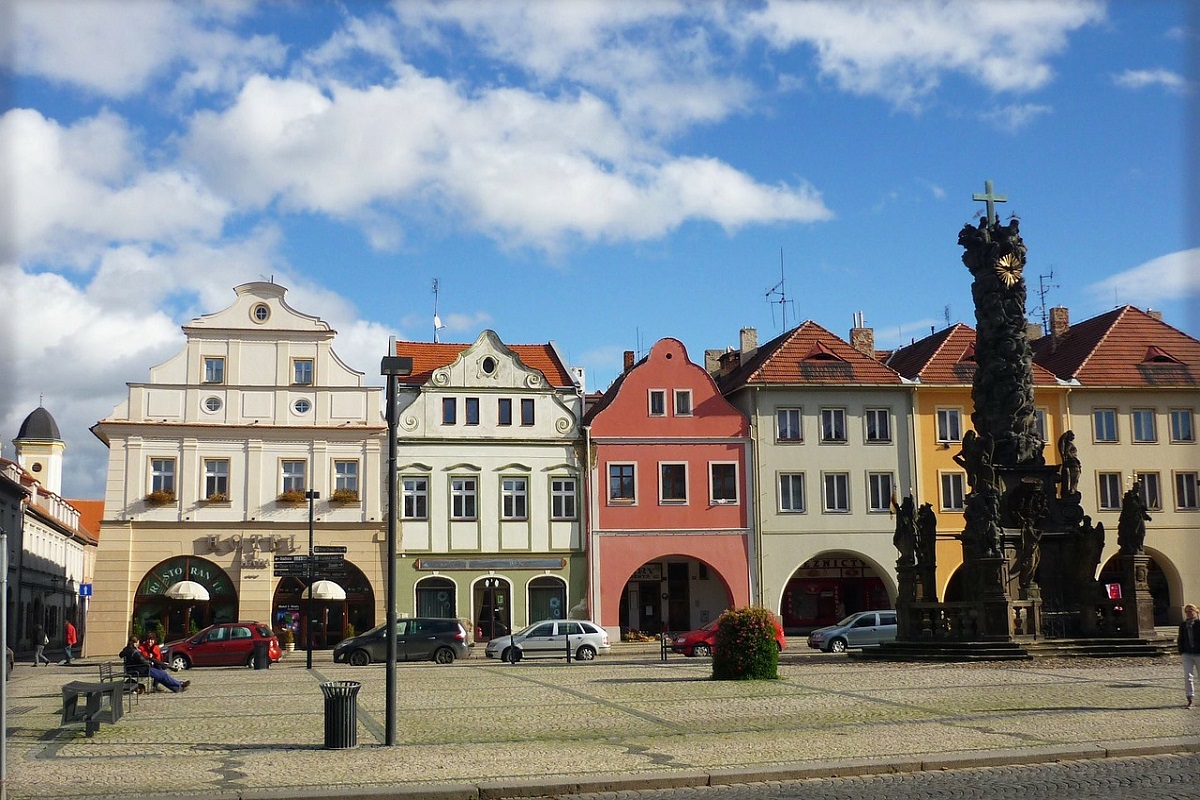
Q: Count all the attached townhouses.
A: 6